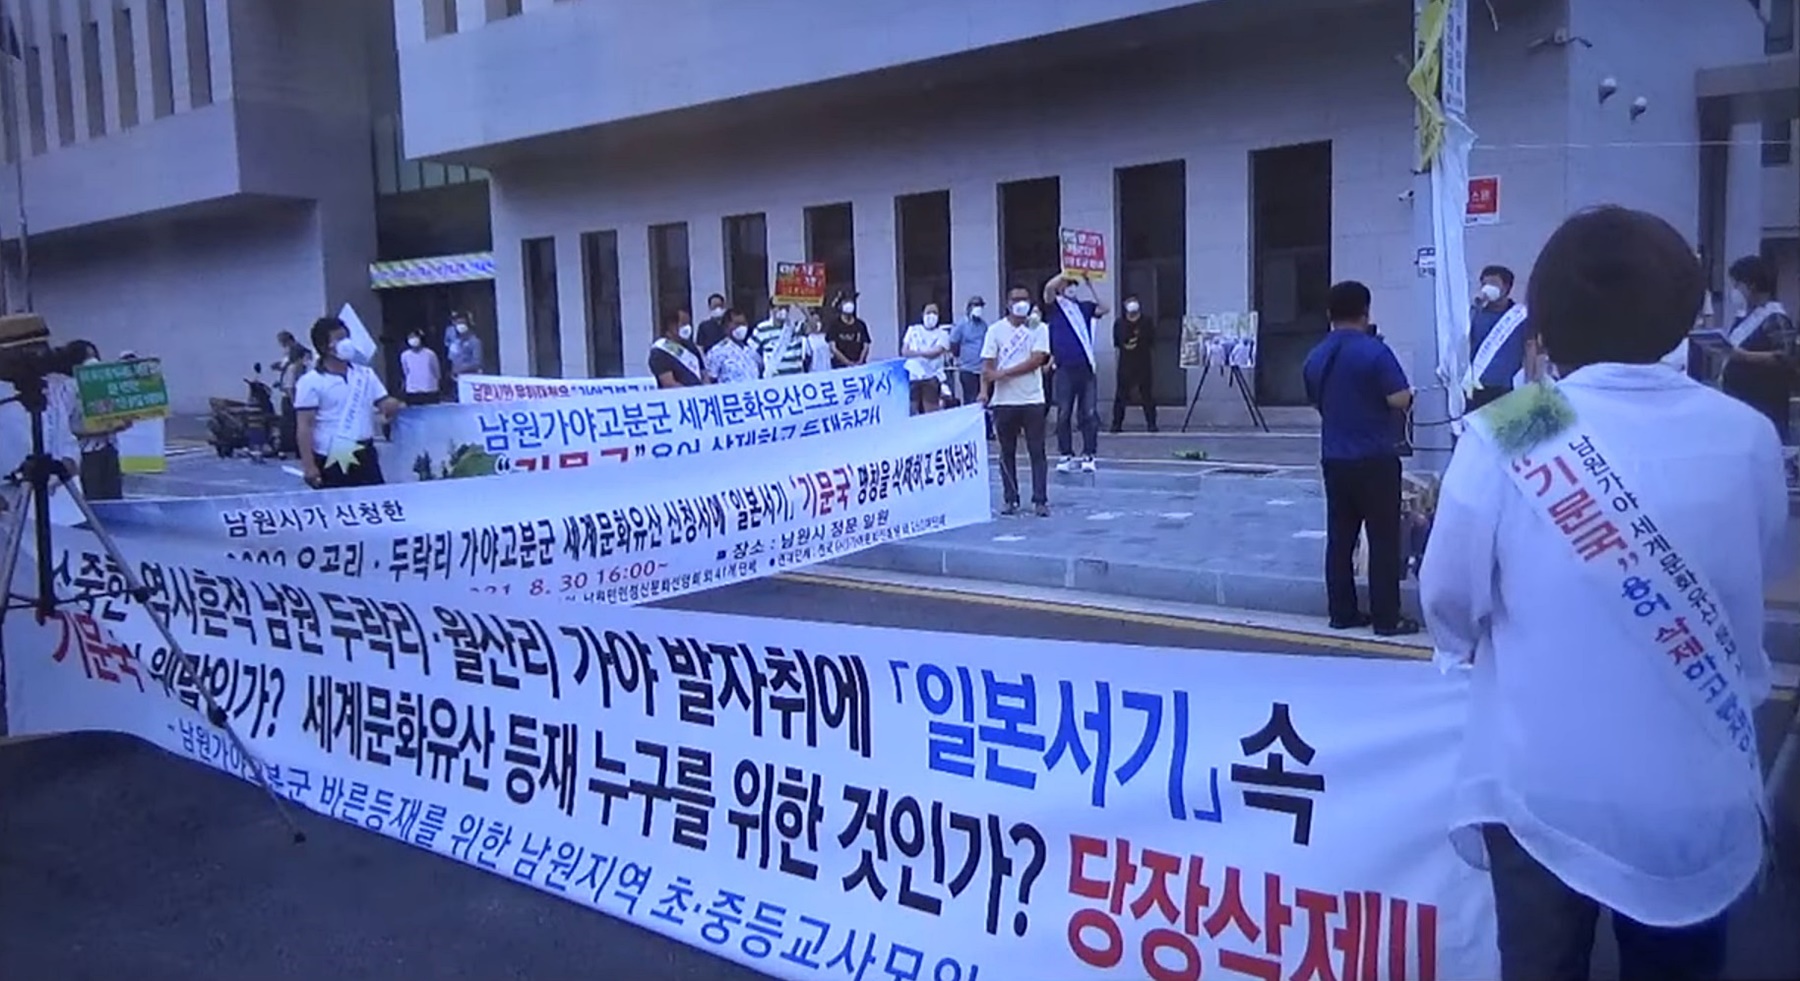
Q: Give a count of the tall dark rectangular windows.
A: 9